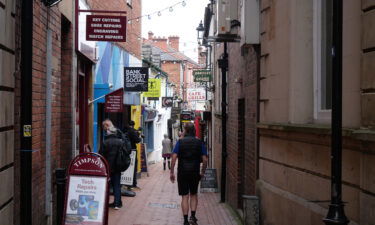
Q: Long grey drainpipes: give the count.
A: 1